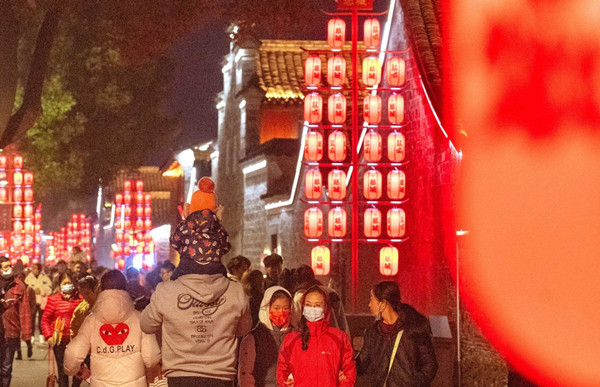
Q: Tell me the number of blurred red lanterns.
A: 1